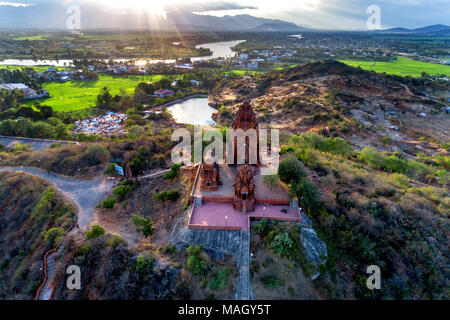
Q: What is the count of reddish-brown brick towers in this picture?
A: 3